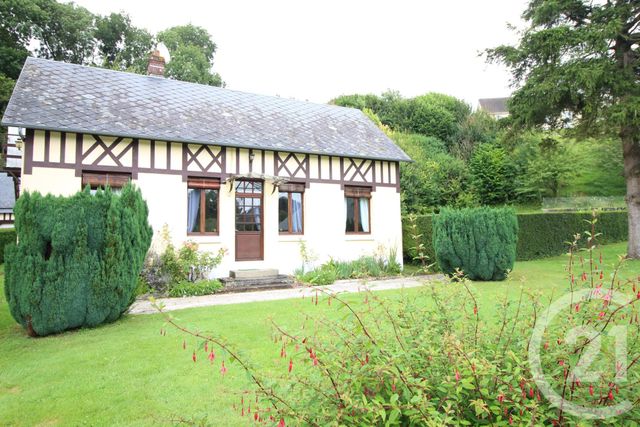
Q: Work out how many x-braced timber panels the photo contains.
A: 4